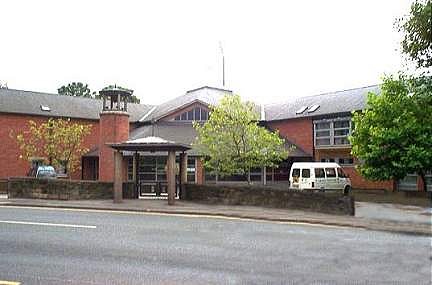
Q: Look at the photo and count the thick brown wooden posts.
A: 4